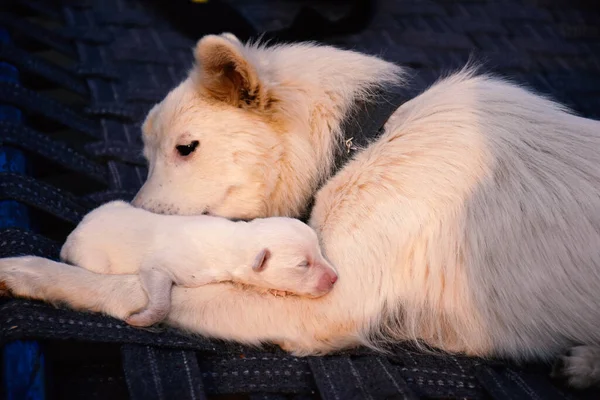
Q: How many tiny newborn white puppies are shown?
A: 1